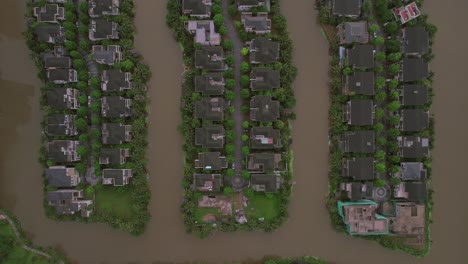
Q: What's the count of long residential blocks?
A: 3